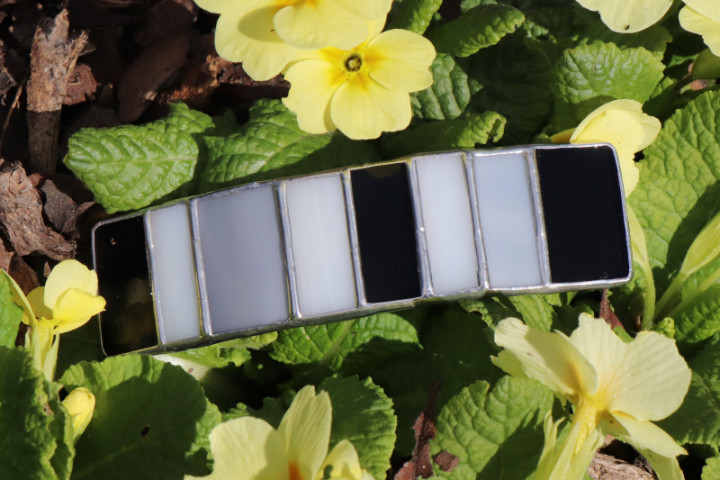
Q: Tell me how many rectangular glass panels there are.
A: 8